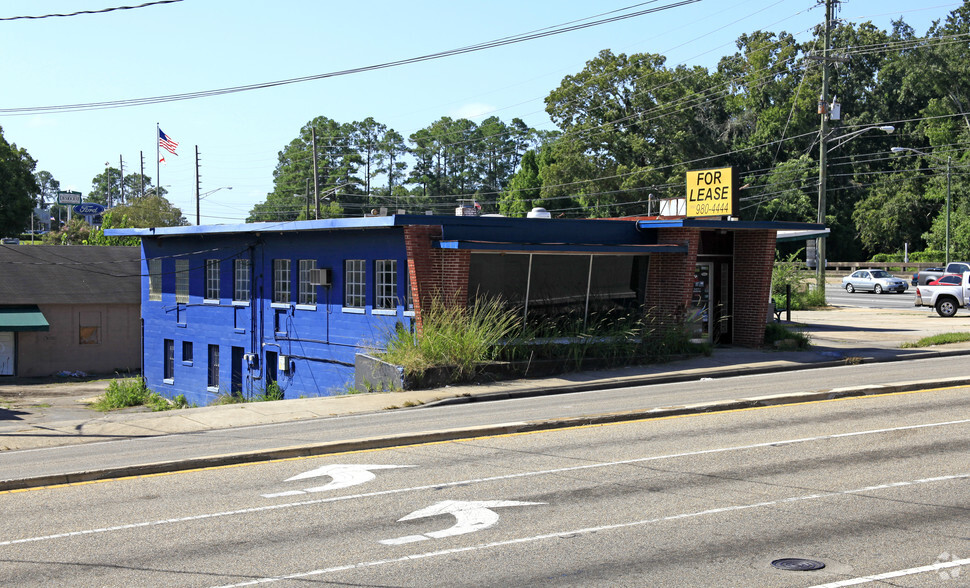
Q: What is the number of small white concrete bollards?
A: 0